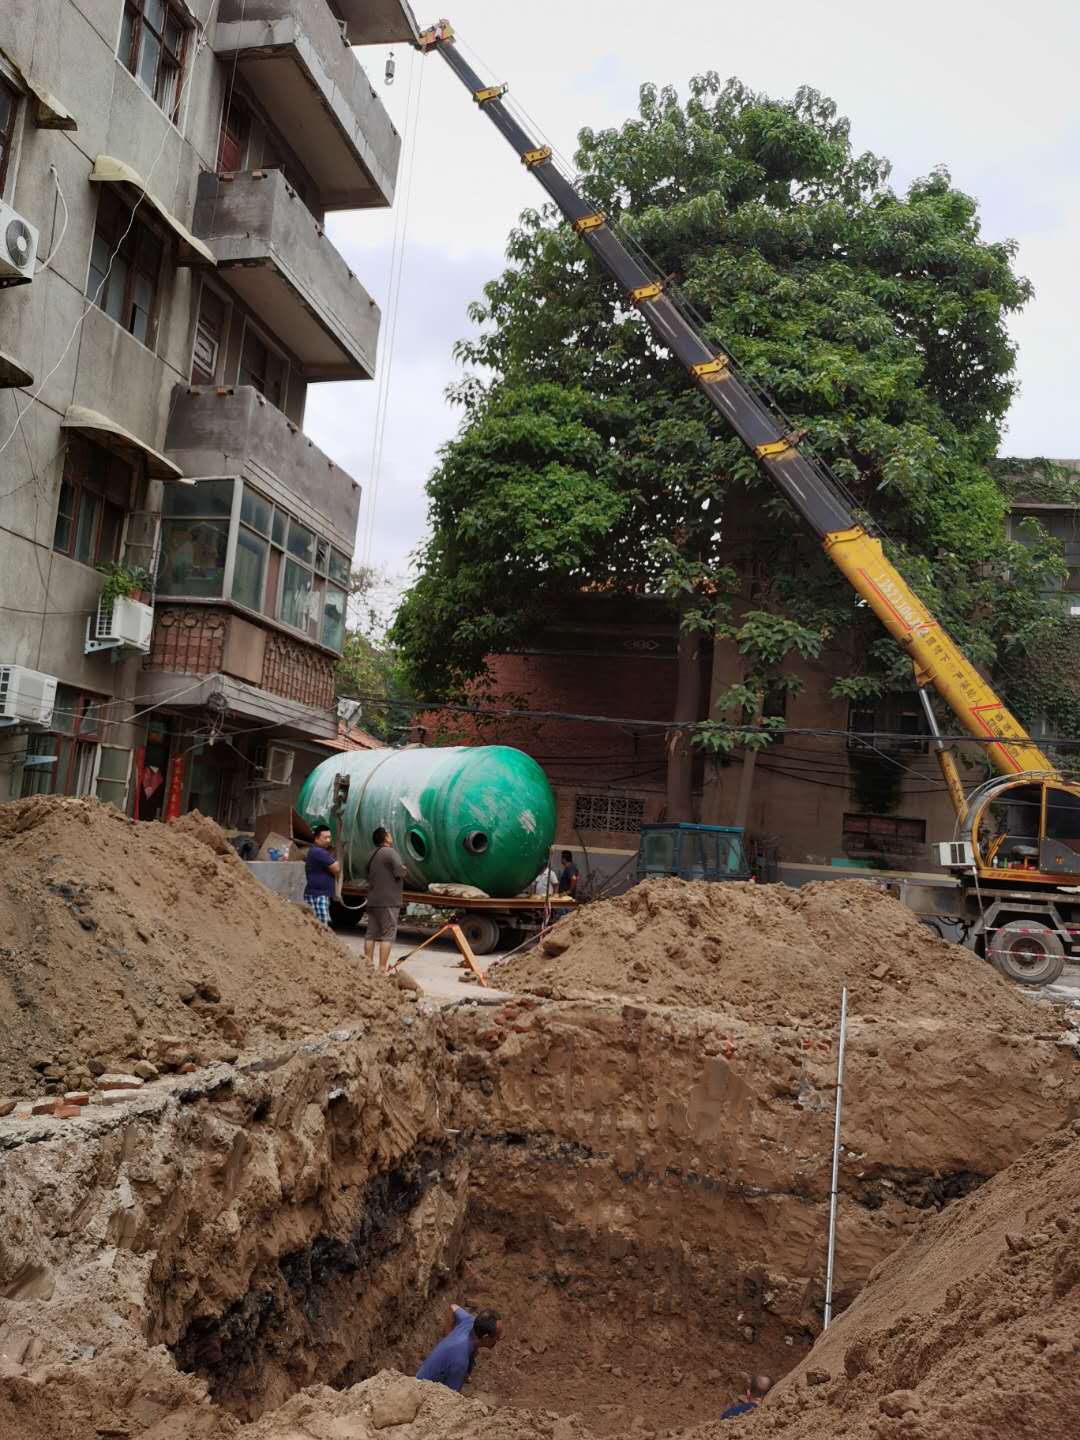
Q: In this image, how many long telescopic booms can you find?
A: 1